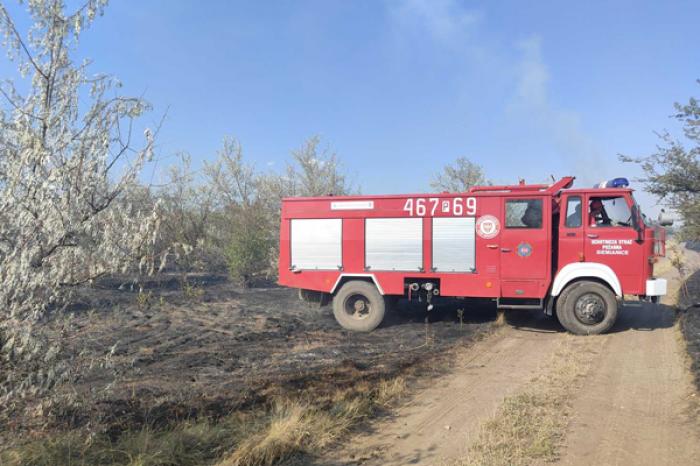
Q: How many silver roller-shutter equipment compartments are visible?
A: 3